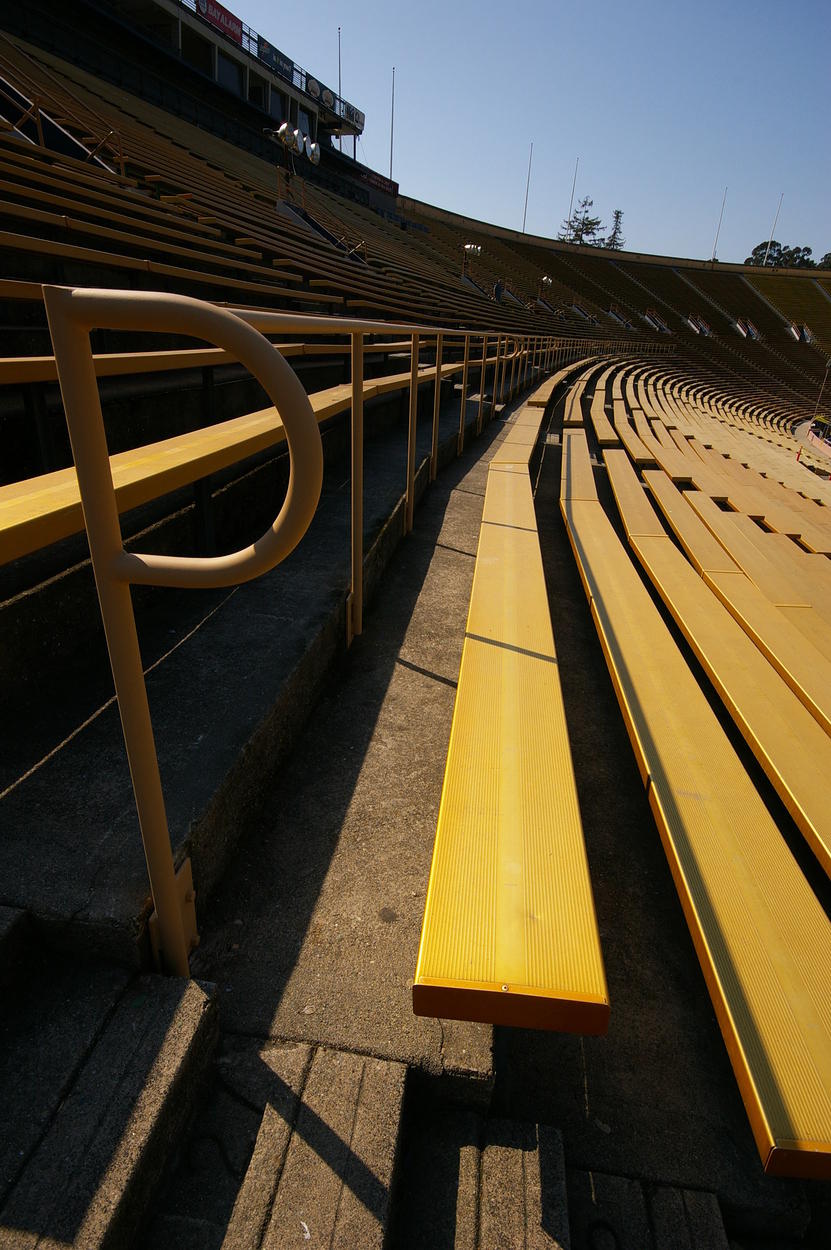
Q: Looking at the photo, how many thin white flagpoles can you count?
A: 6